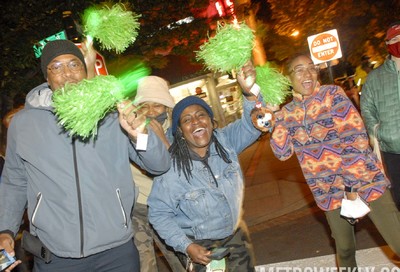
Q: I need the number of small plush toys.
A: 1